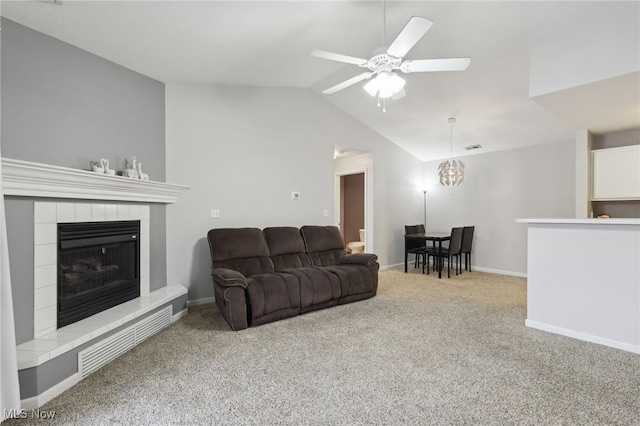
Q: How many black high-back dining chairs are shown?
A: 4